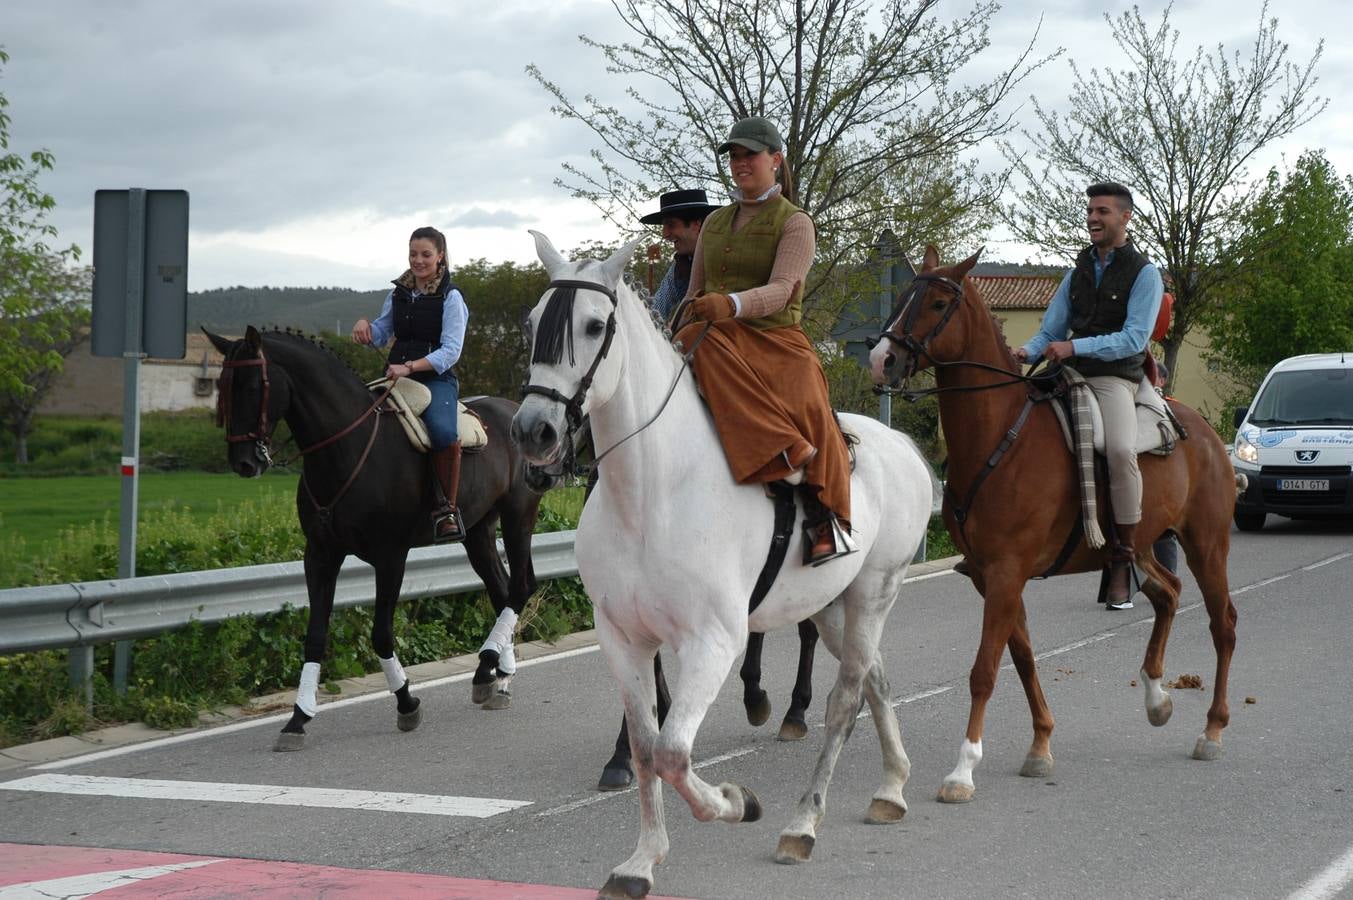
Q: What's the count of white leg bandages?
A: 4